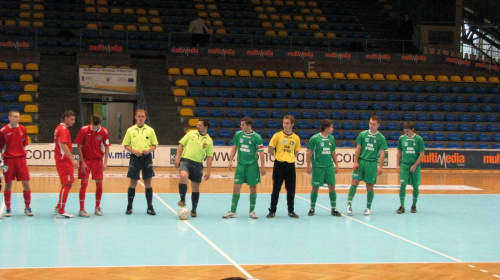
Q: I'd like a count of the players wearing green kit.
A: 4